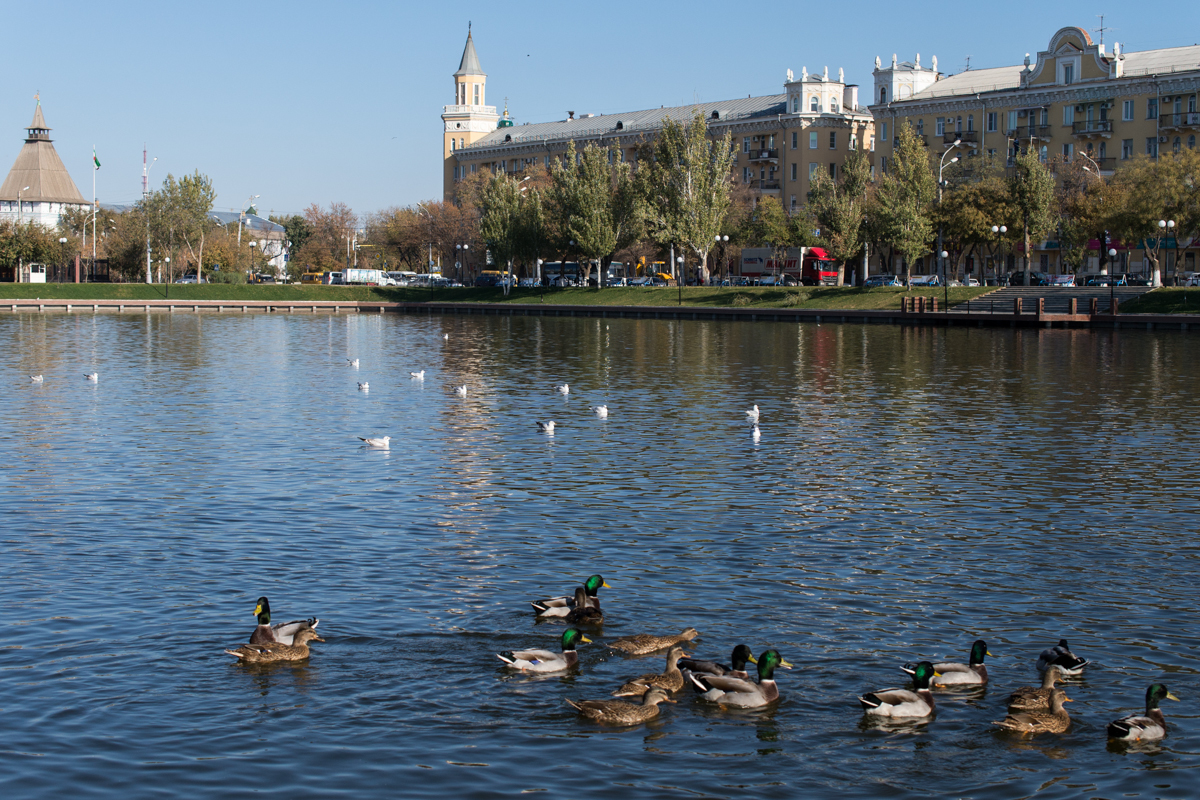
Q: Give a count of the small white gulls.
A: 13